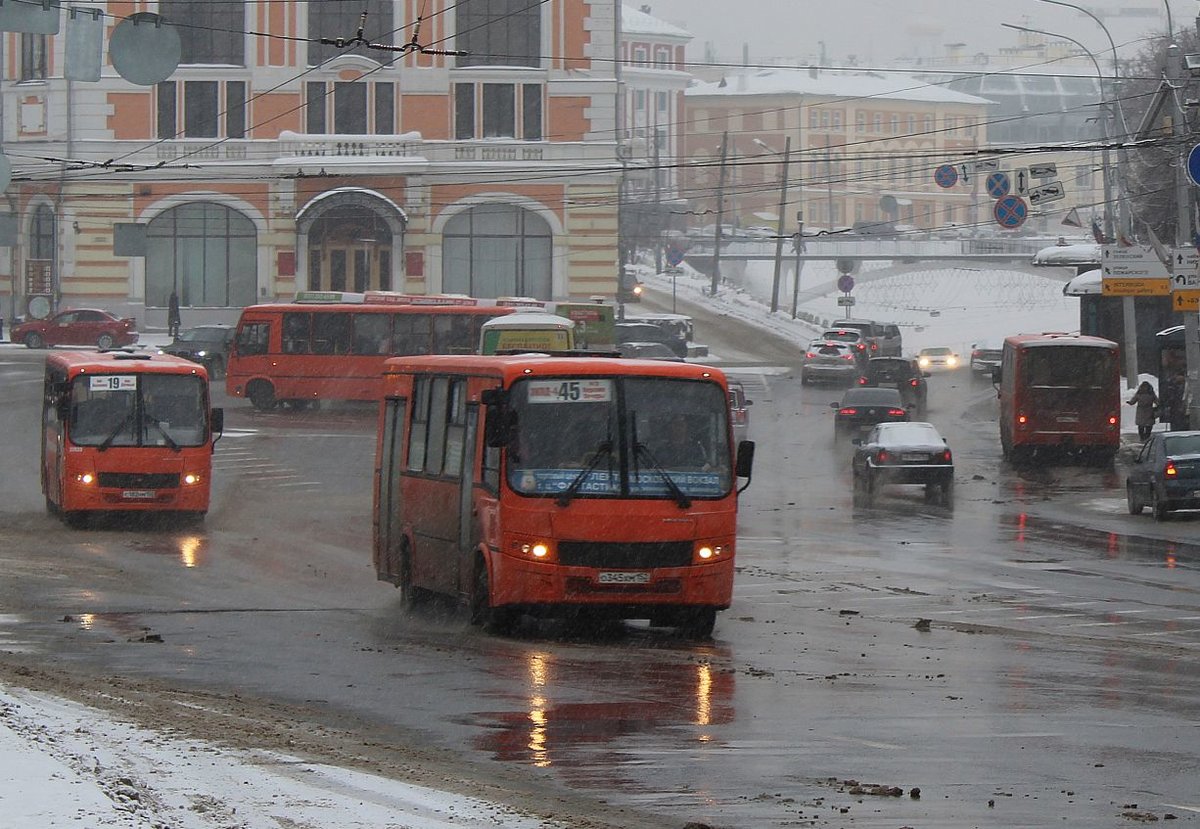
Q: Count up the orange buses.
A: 4